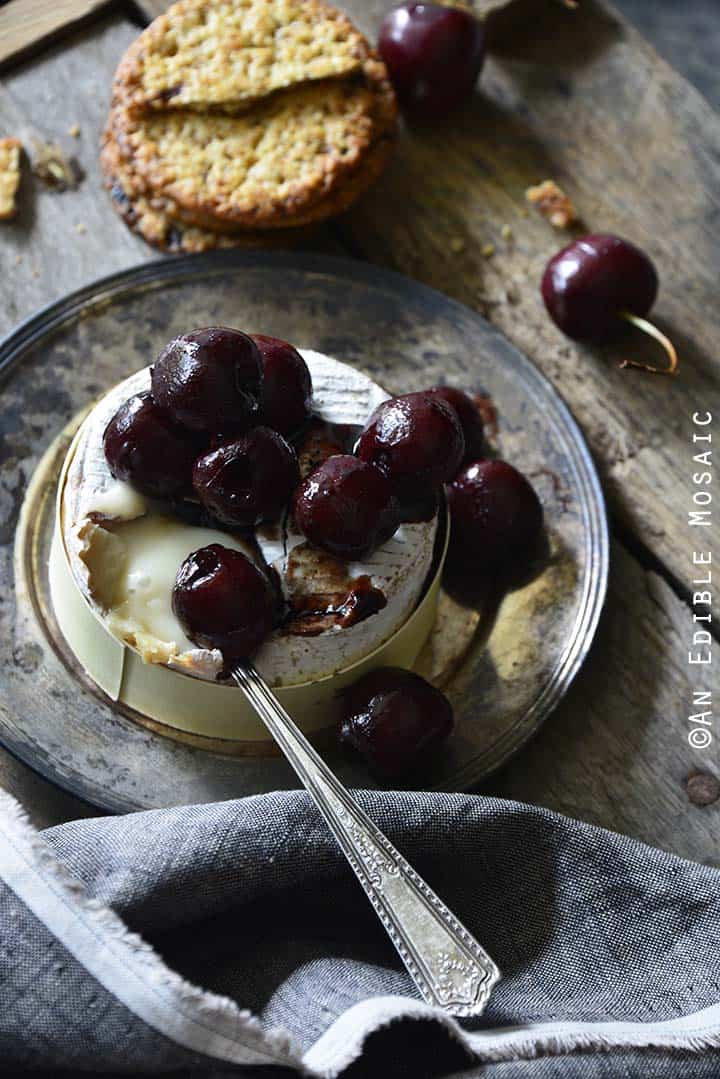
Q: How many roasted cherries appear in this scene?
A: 10